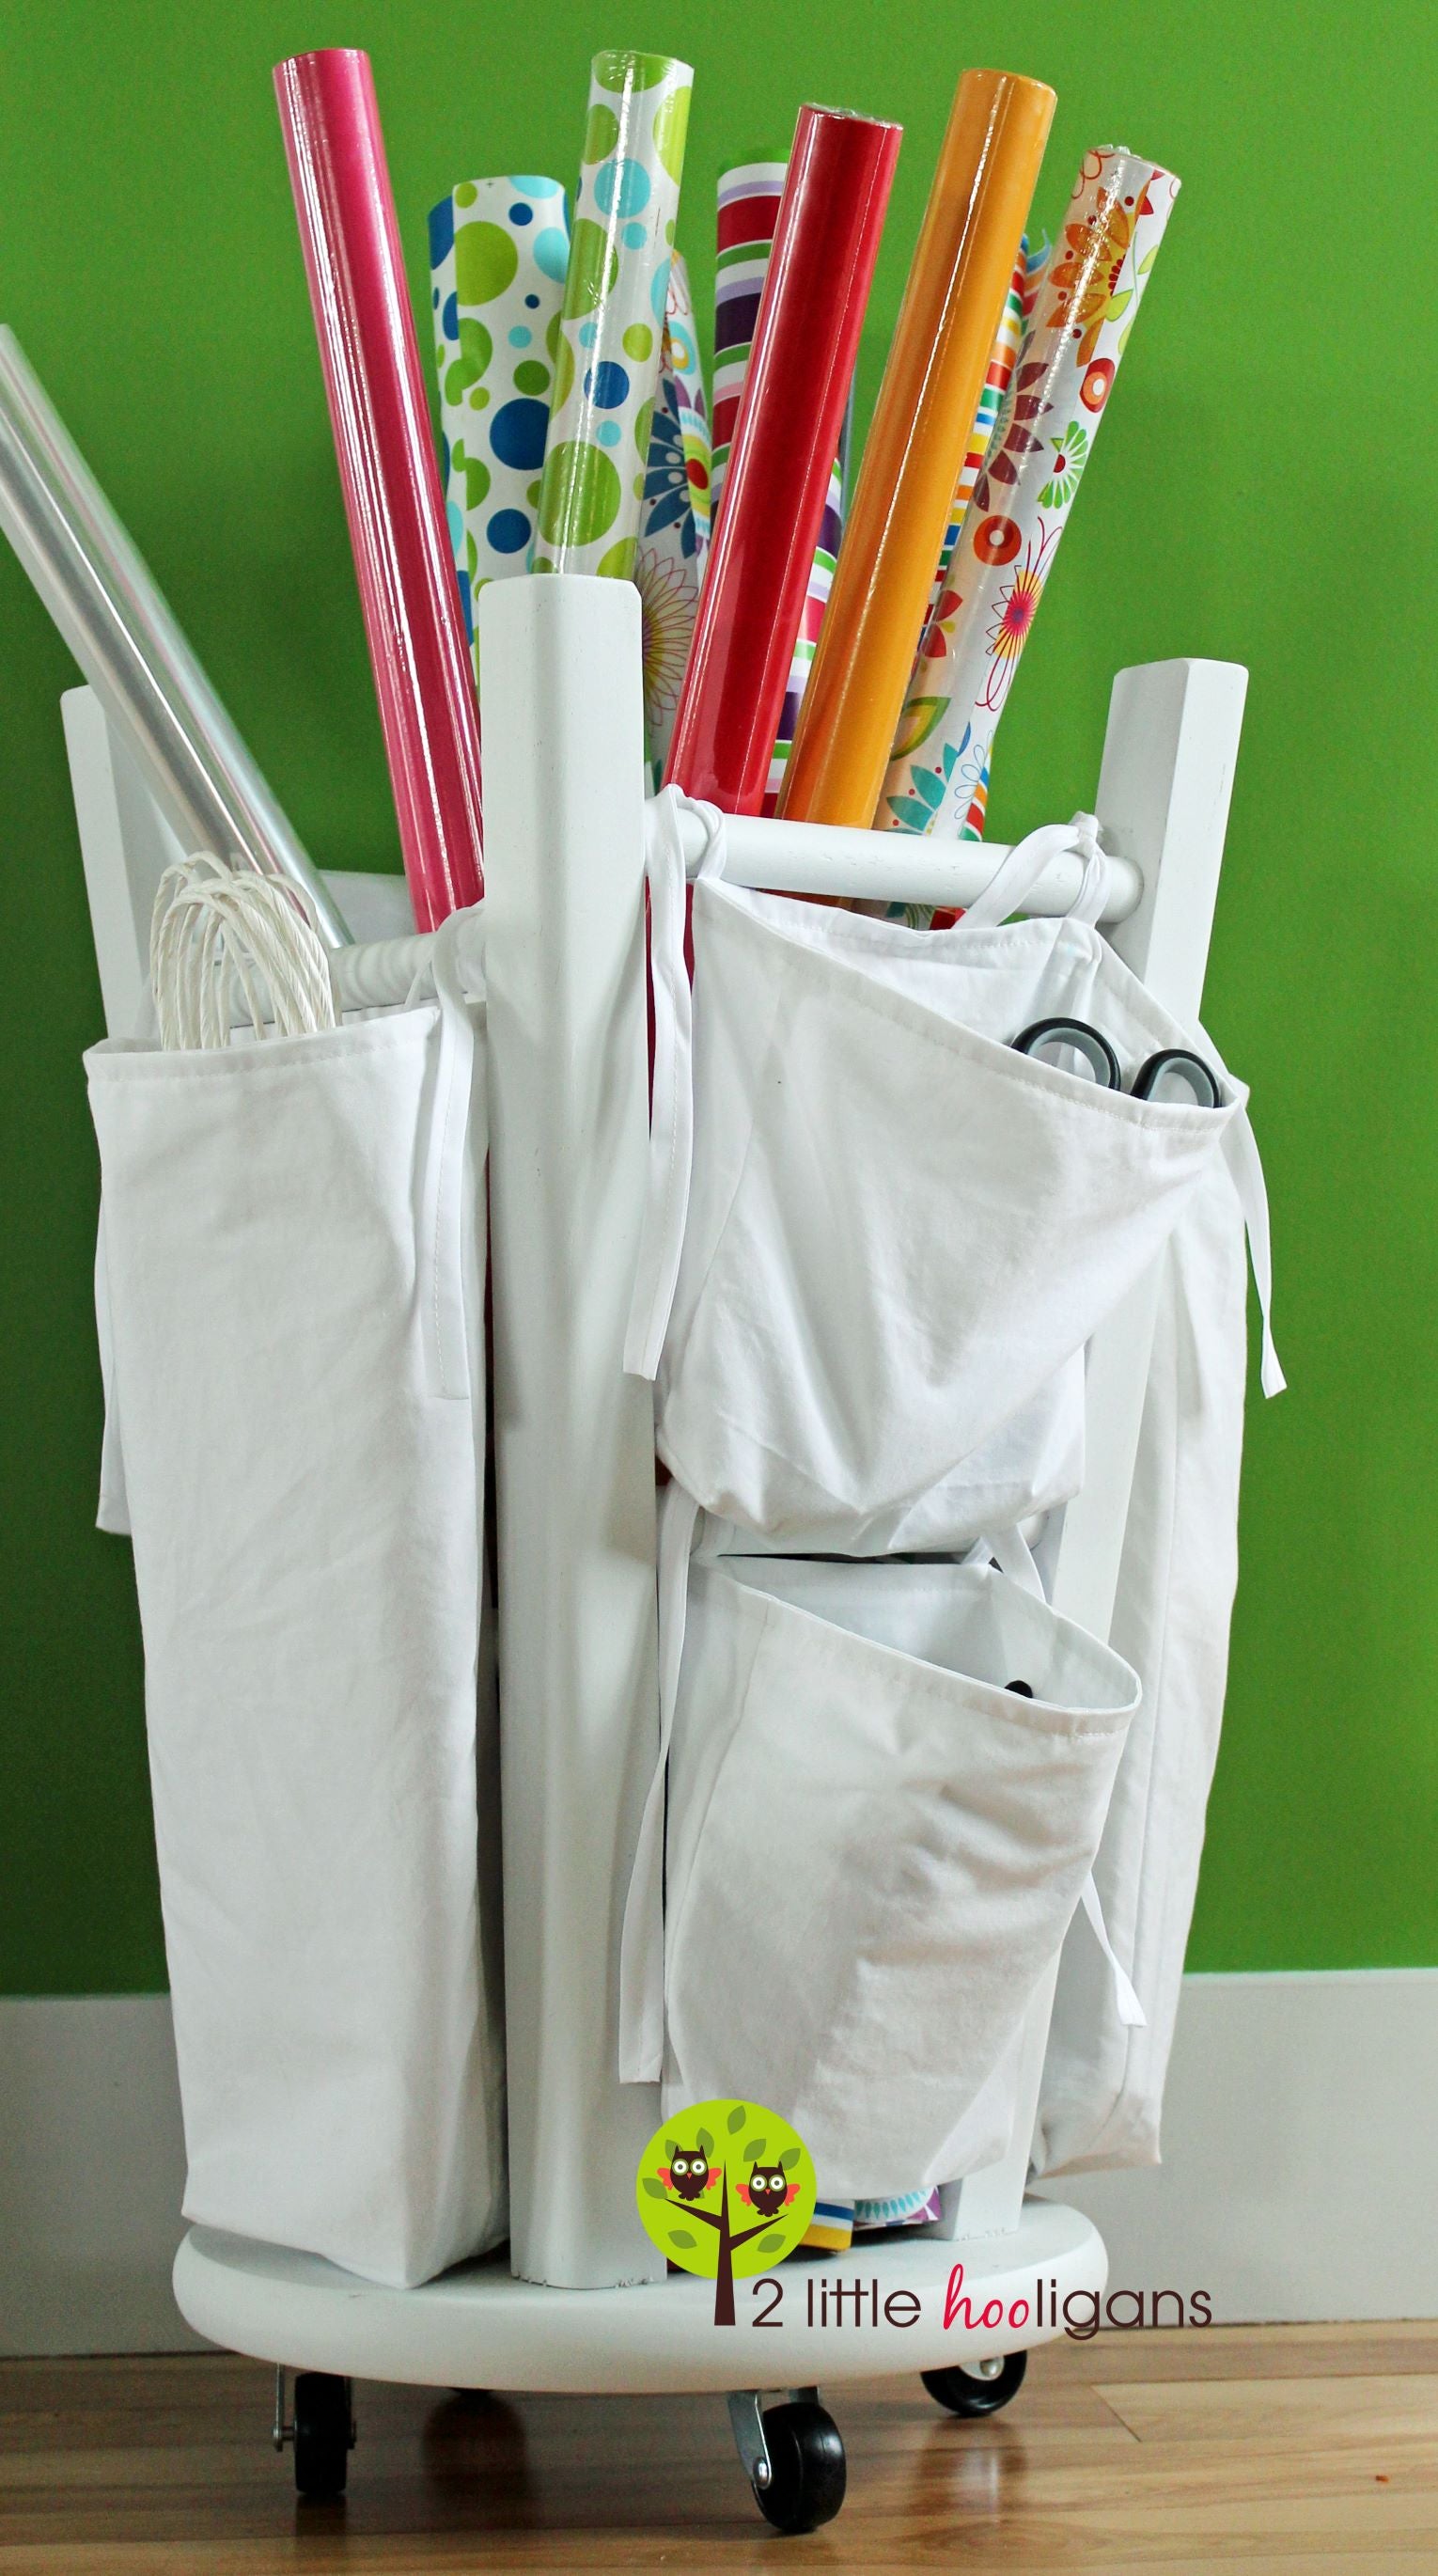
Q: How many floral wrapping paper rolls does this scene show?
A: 2